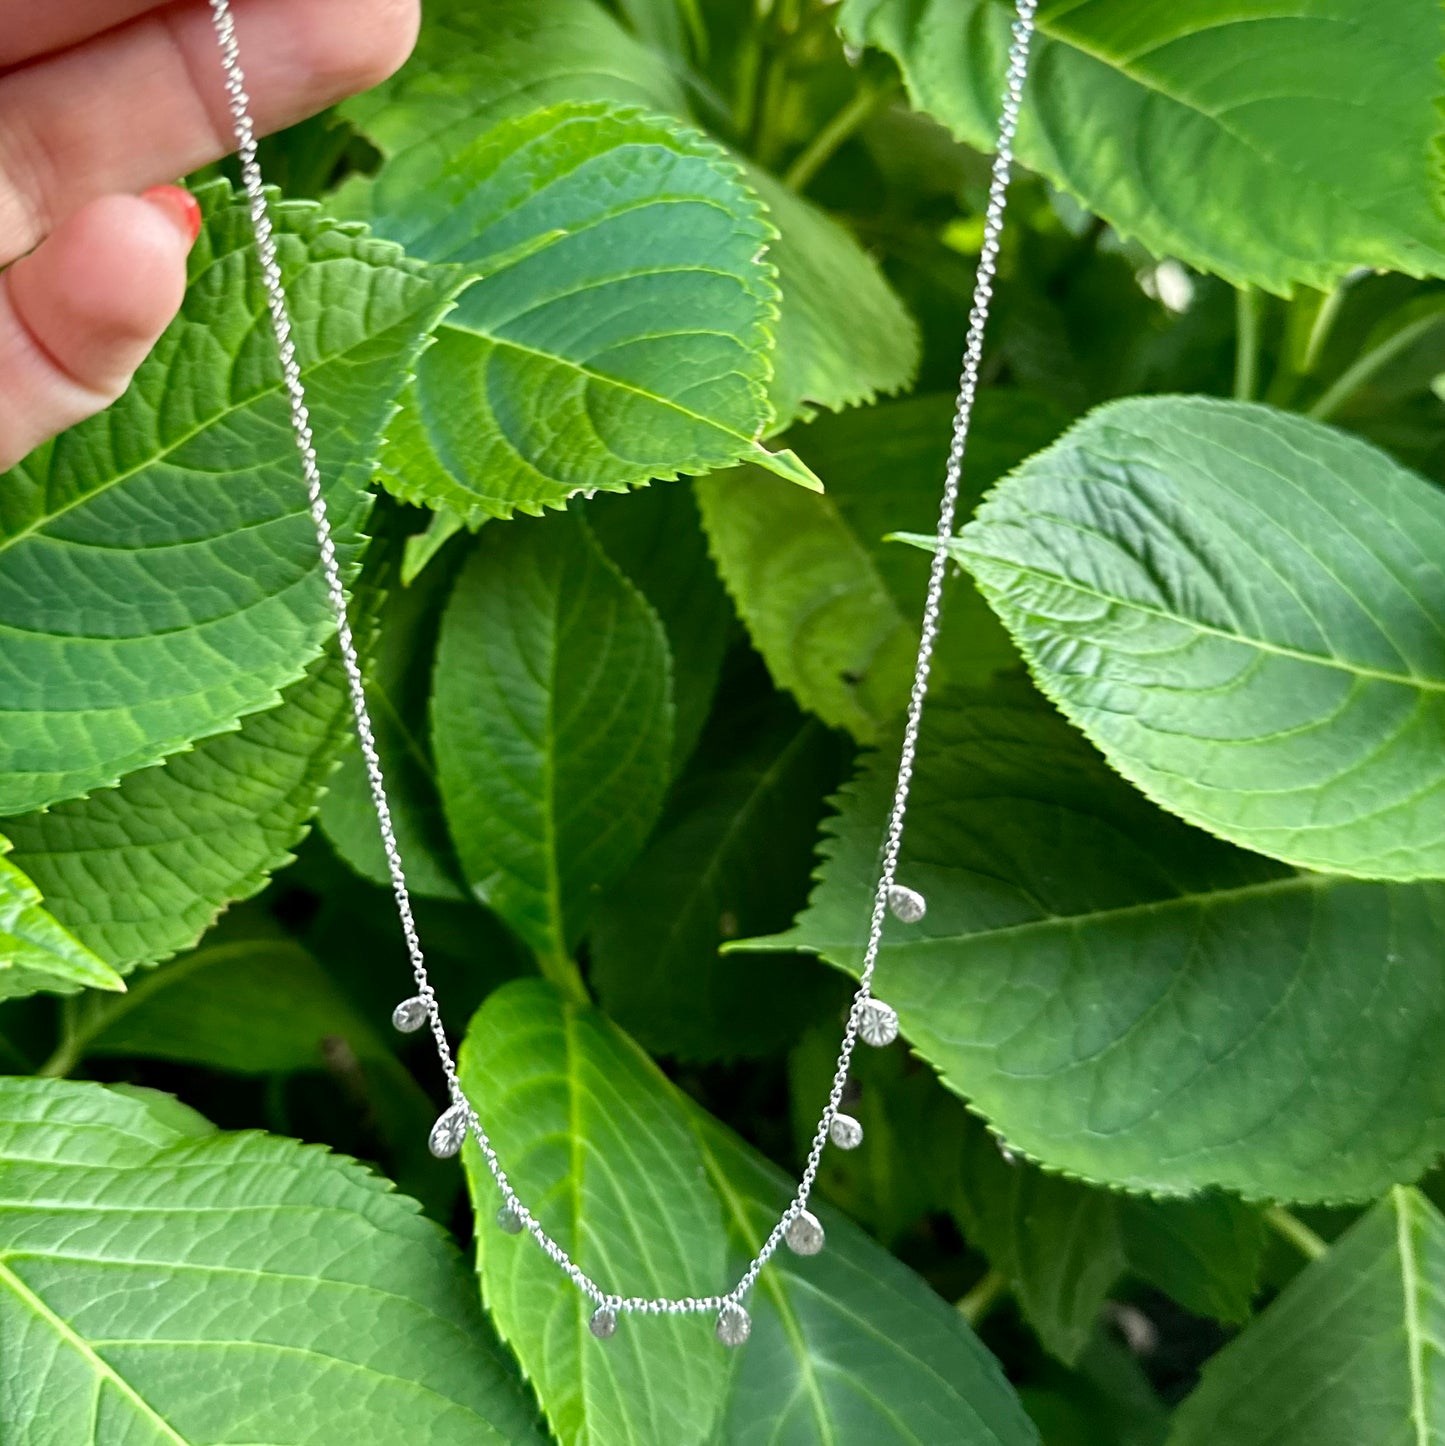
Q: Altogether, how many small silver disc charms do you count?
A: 9